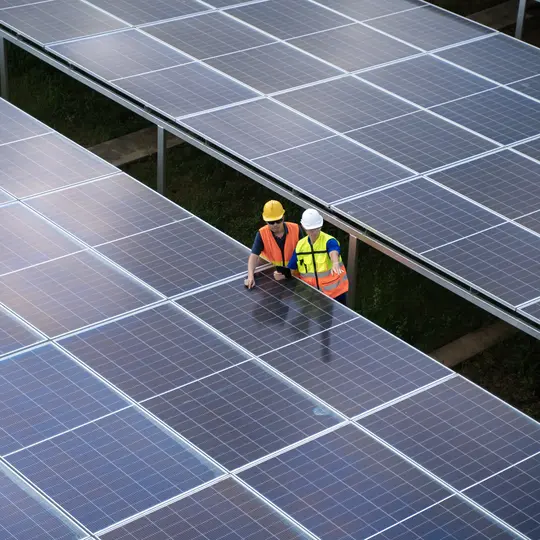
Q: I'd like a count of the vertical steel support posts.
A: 4